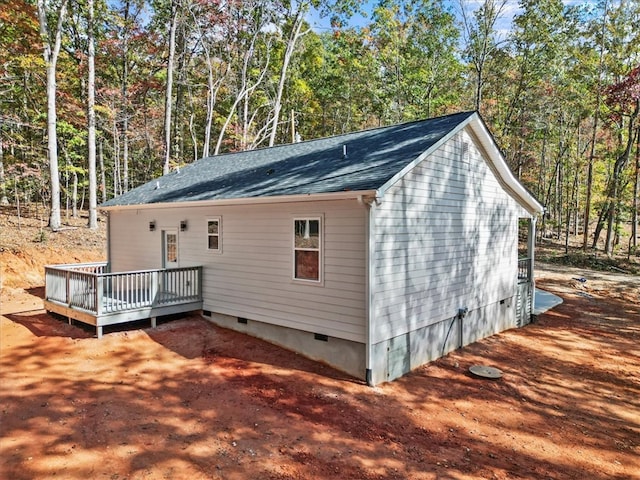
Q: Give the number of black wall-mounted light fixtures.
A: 2